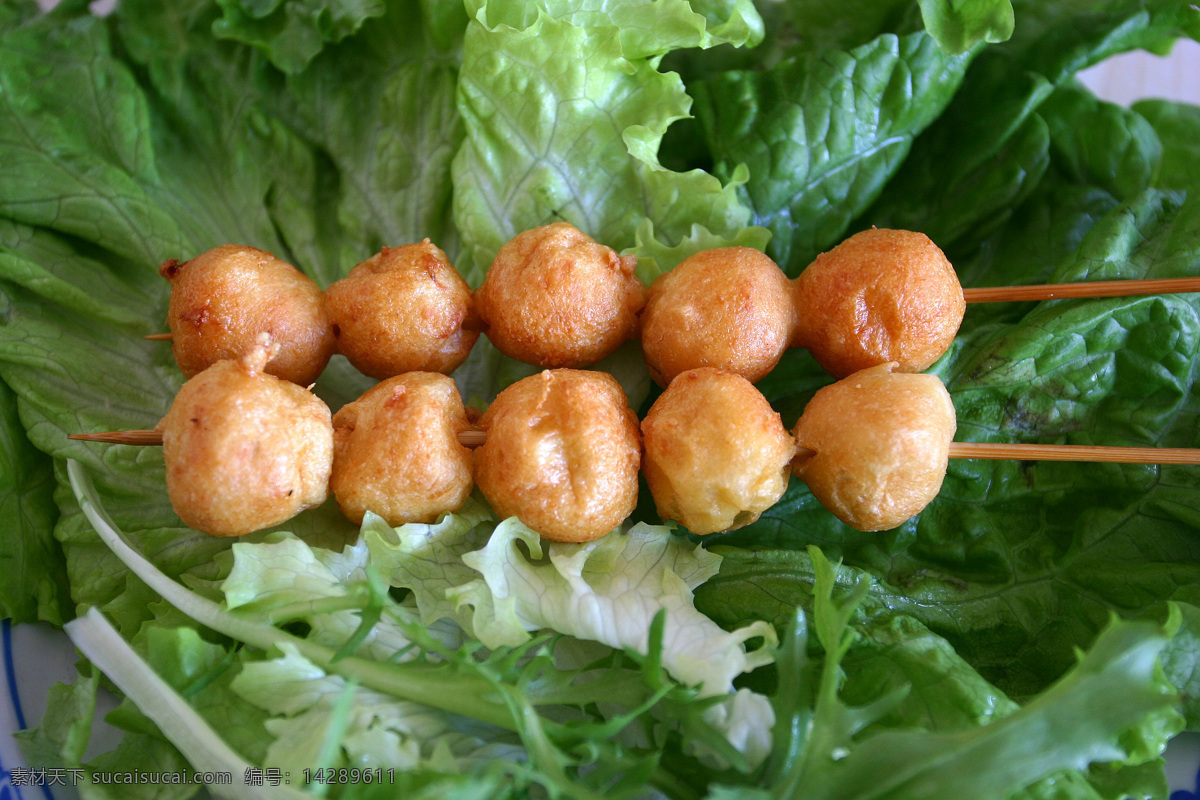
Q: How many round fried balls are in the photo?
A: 10